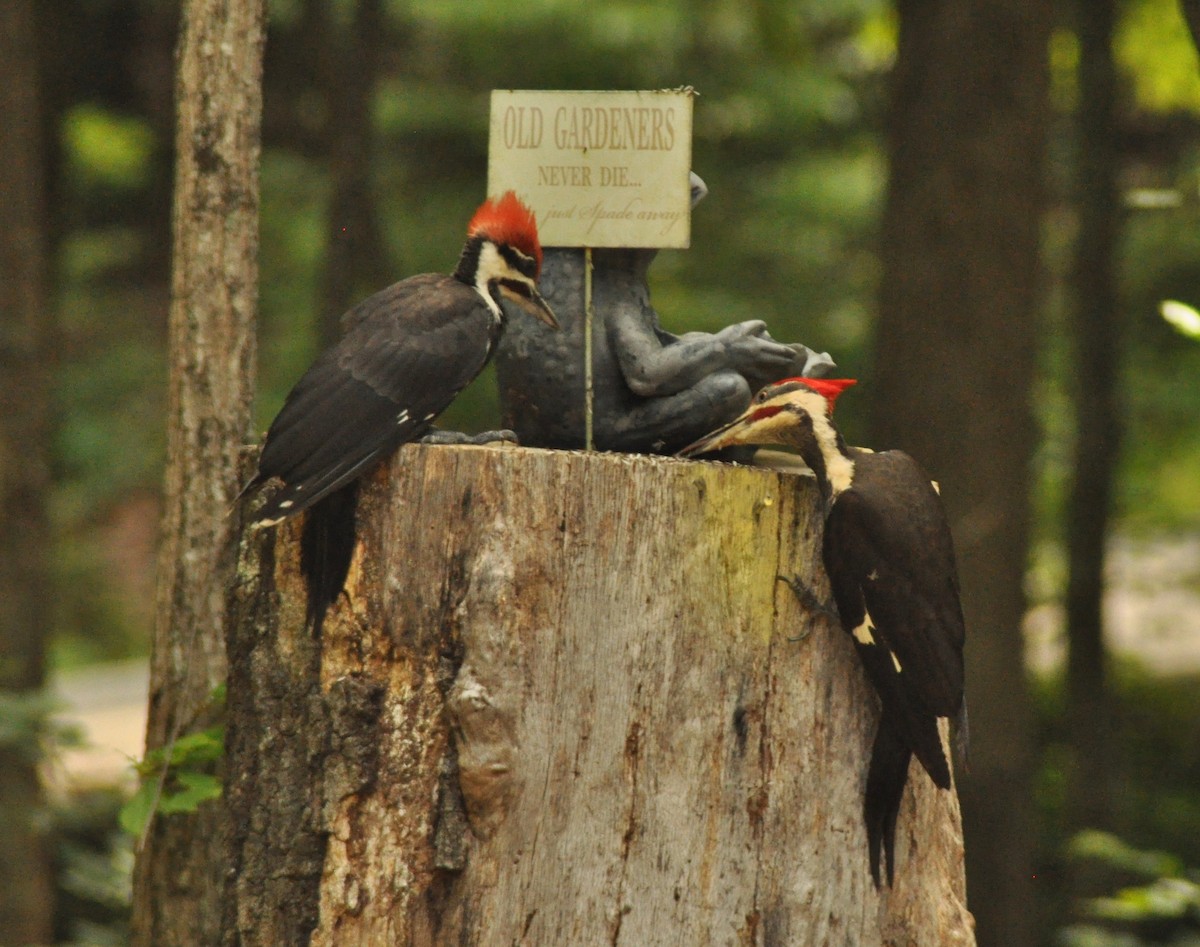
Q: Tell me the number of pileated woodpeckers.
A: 2